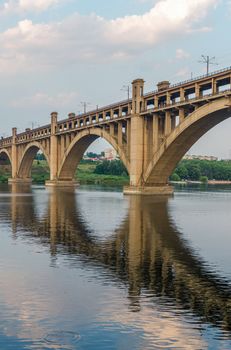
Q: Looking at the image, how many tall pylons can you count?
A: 3